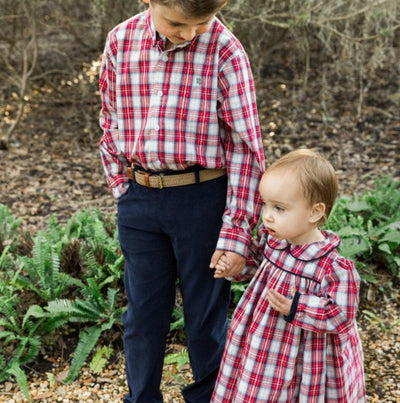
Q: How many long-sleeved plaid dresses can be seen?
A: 1